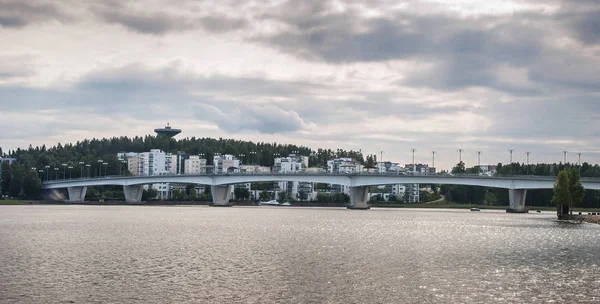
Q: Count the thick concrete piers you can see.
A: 5